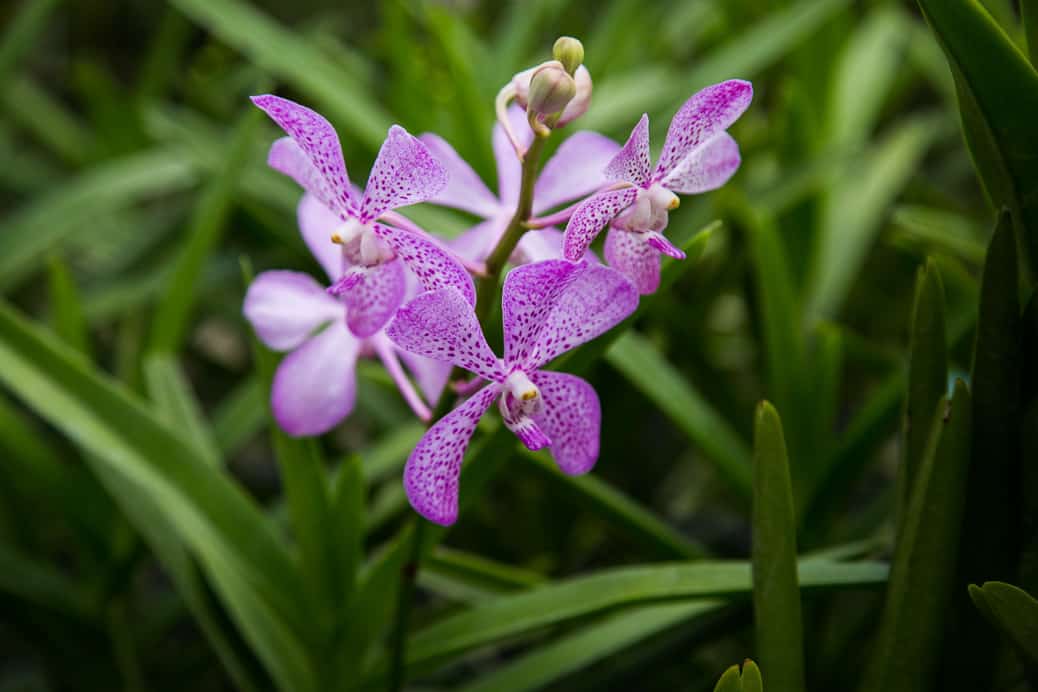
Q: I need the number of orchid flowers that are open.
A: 5